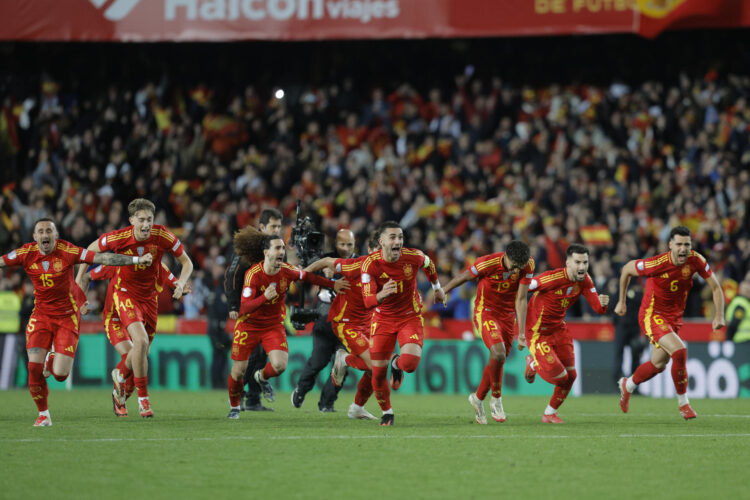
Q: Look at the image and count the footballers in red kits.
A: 9